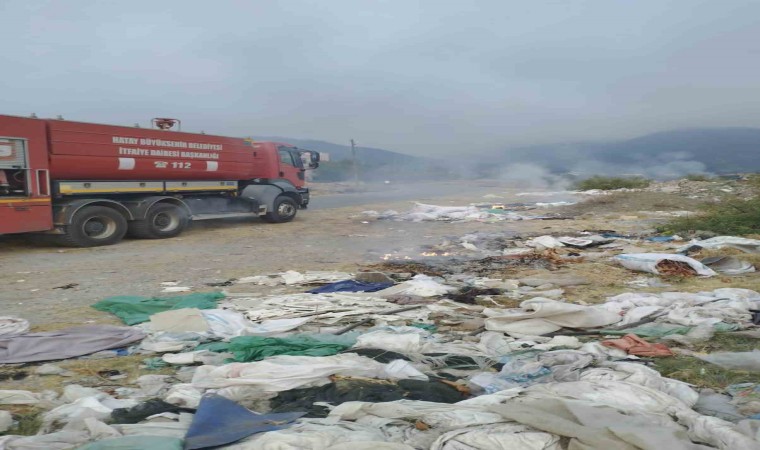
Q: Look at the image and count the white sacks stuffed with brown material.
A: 1